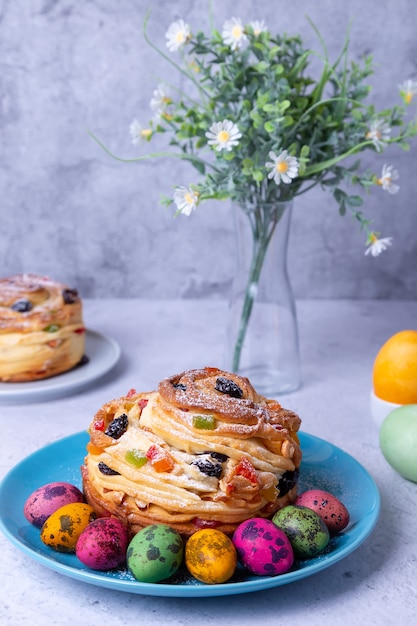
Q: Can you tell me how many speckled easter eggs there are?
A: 8